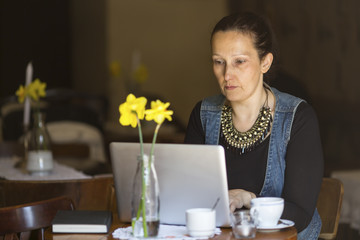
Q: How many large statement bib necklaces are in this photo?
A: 1